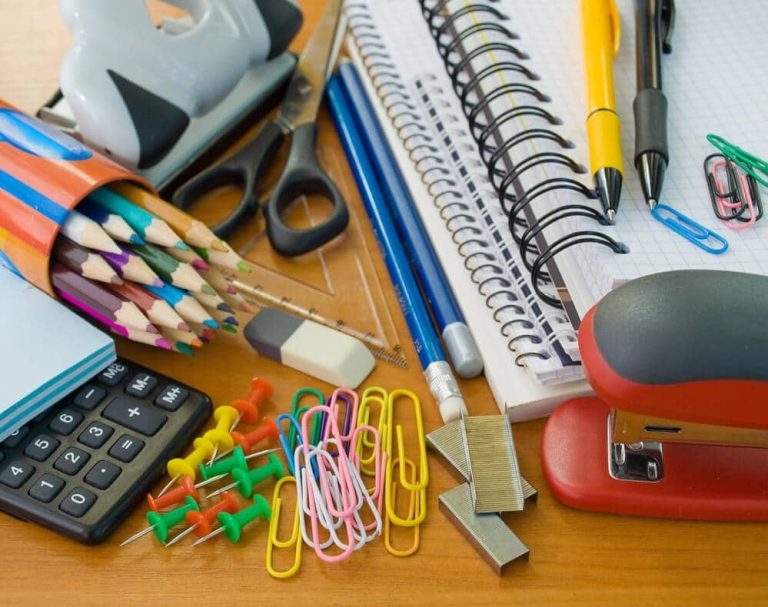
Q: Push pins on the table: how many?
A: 10